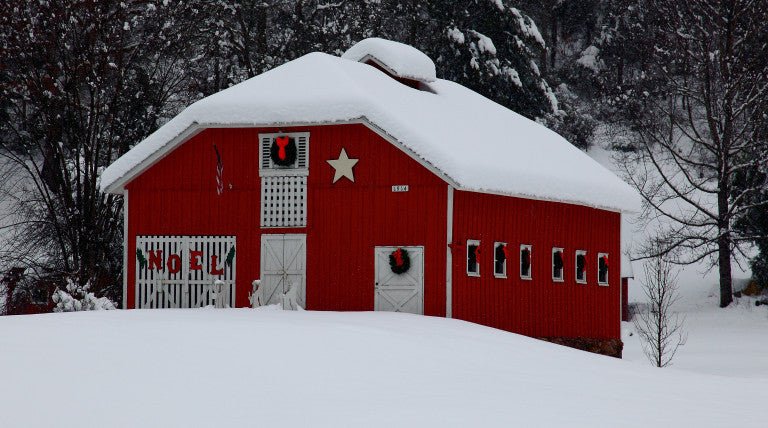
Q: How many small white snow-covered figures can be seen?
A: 3